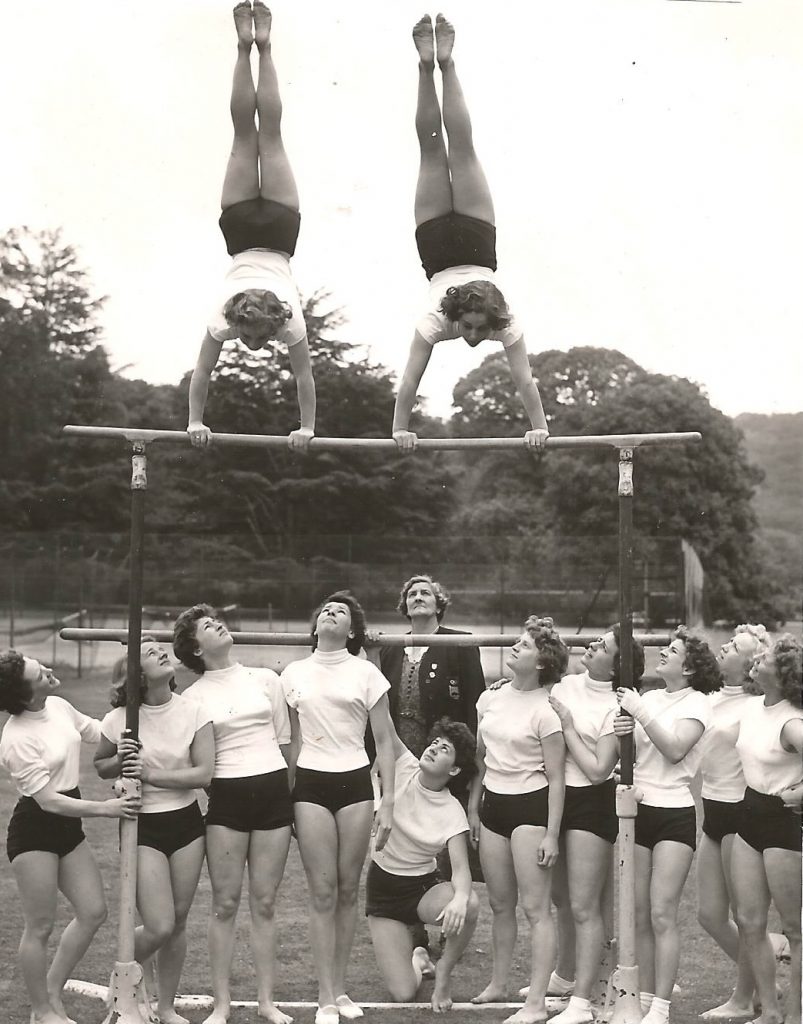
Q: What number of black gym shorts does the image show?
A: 12